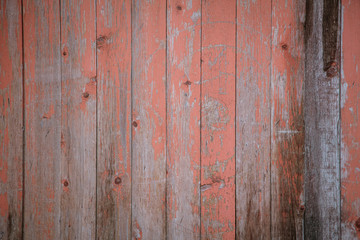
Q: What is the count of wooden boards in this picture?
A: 11